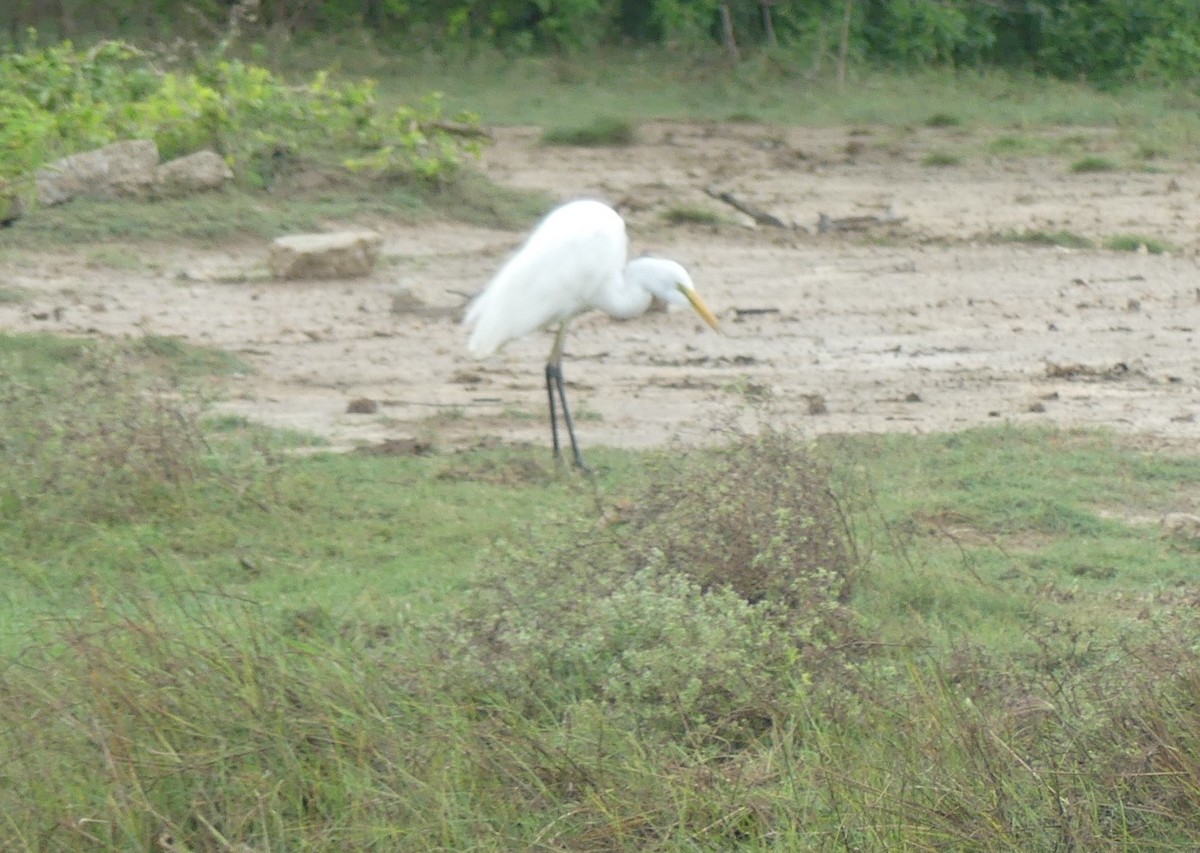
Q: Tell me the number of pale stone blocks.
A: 3